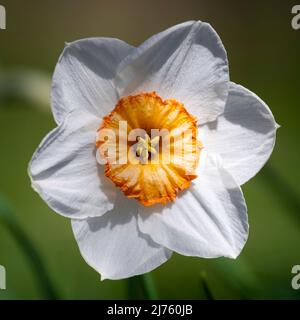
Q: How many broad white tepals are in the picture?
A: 6